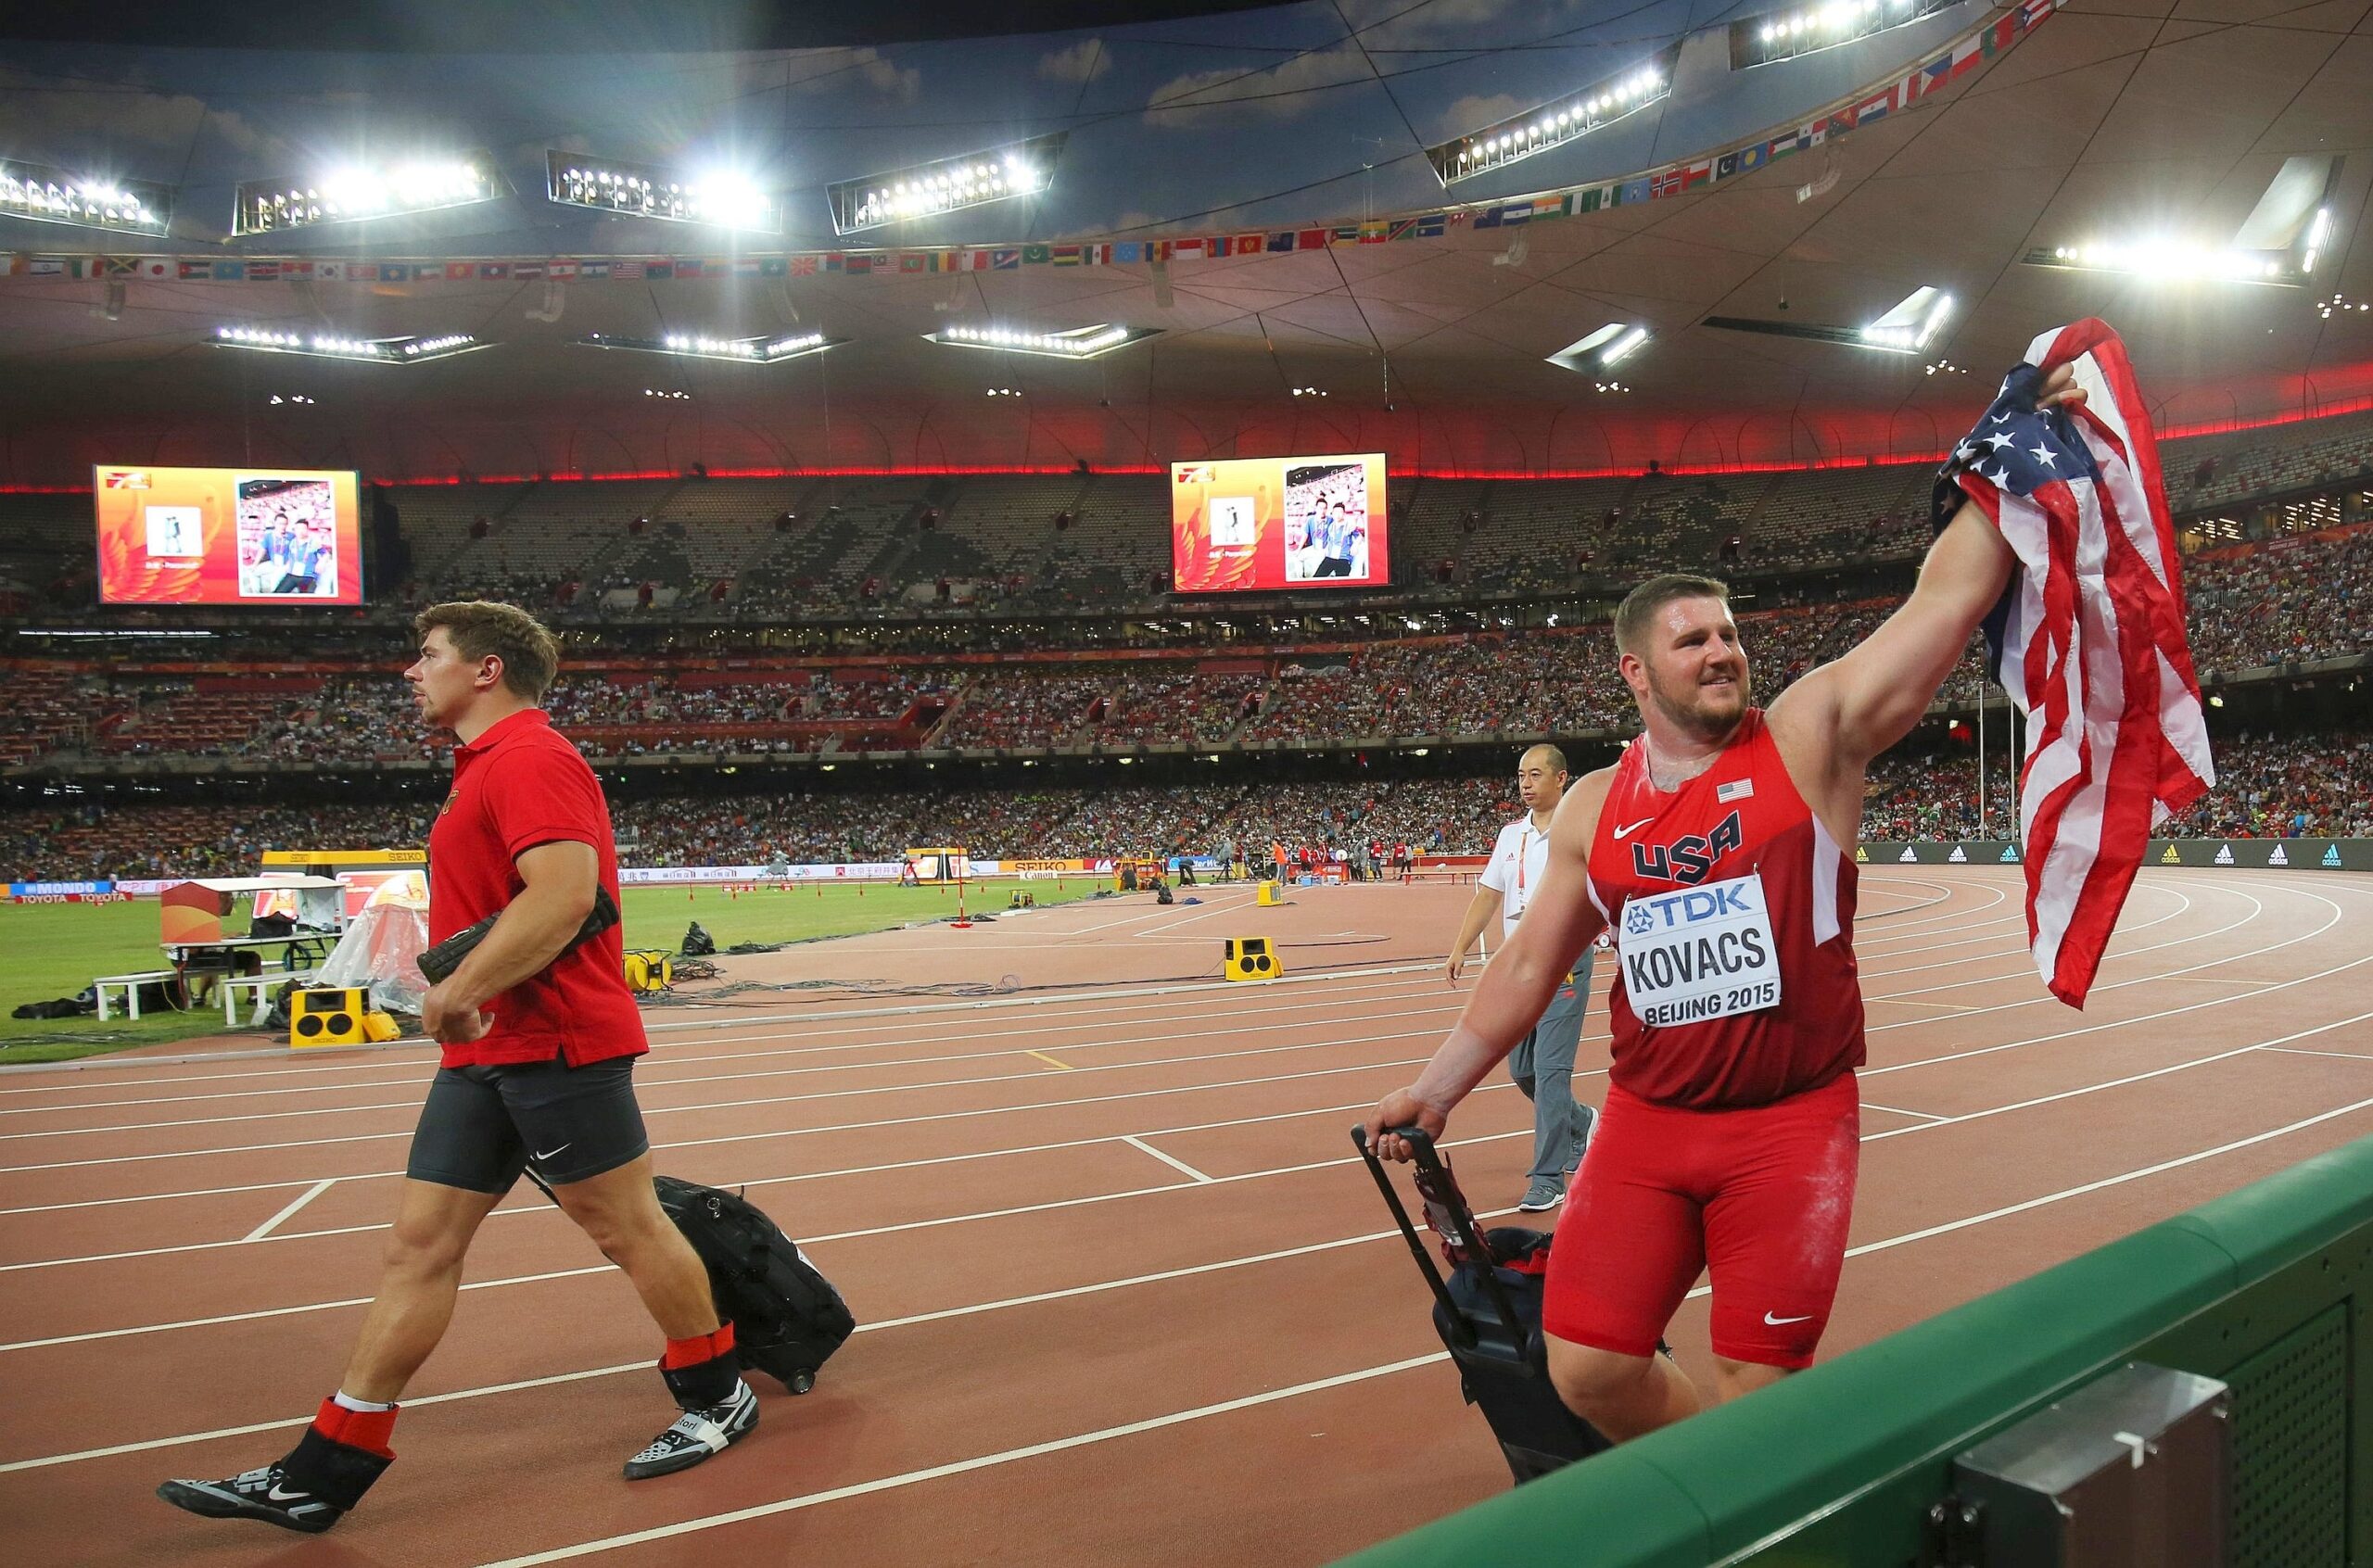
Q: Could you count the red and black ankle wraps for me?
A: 2